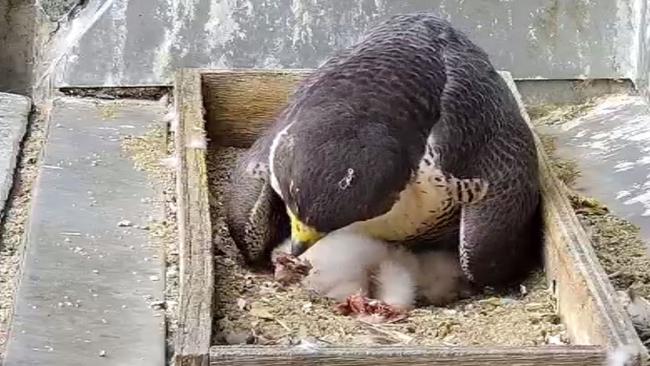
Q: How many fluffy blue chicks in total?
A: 0